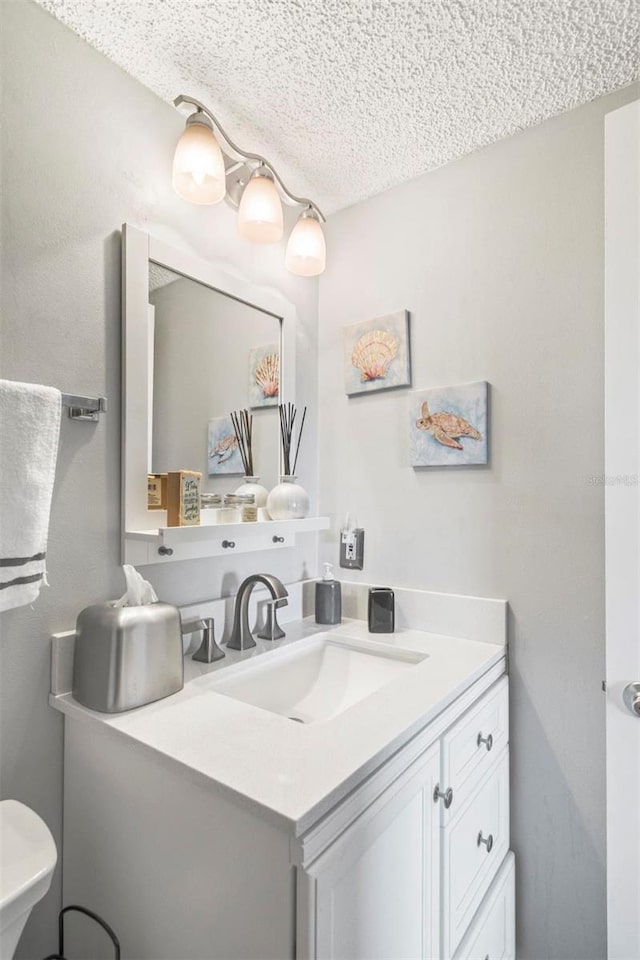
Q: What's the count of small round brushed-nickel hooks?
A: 3